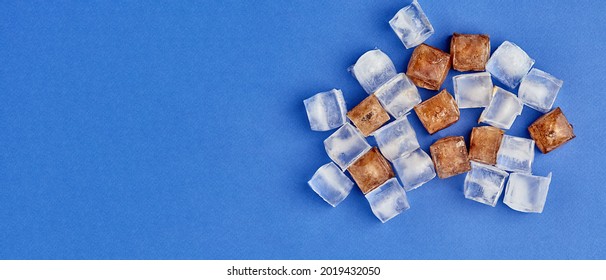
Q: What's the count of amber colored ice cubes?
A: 8